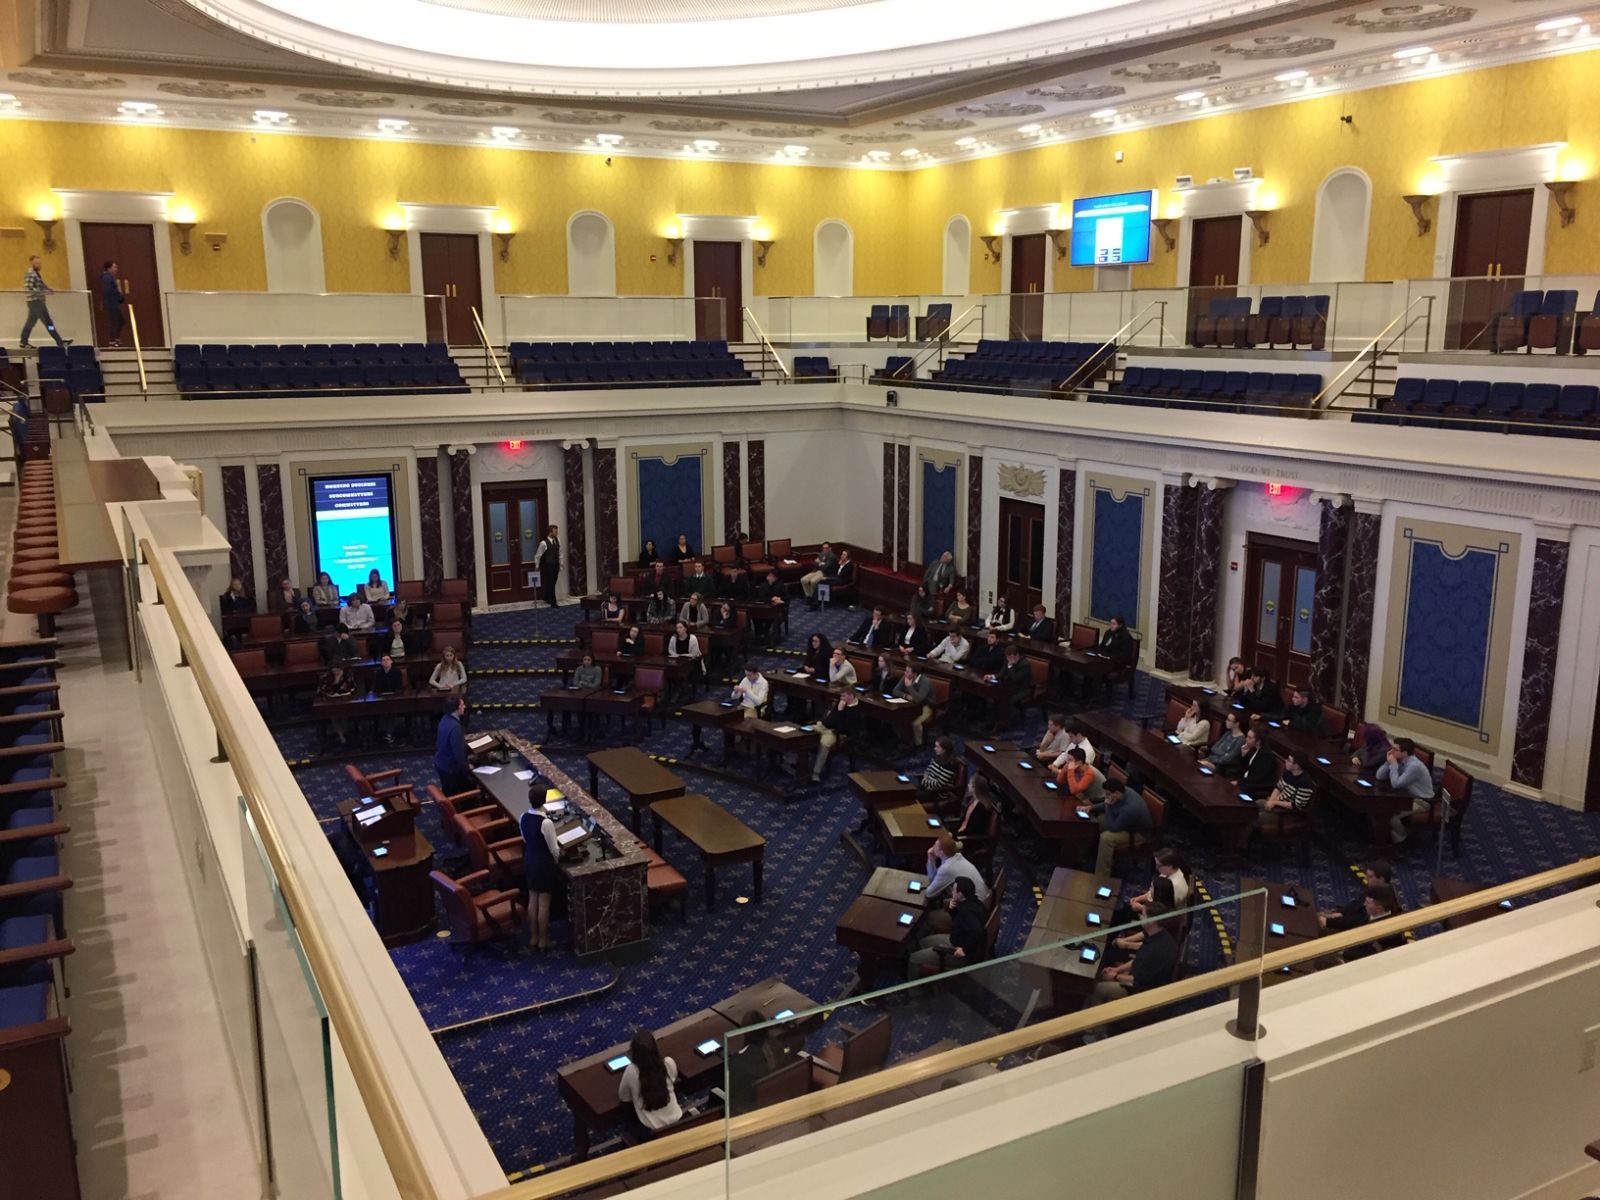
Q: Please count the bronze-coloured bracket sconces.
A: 12